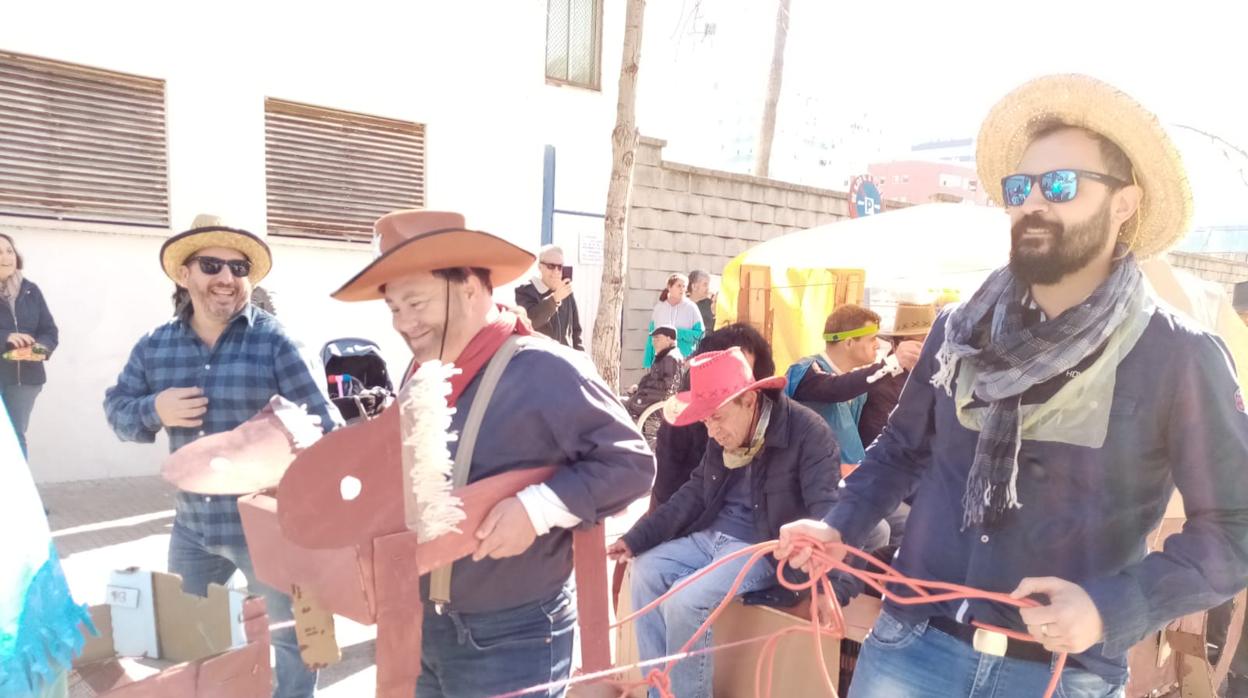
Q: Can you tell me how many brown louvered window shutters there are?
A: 2